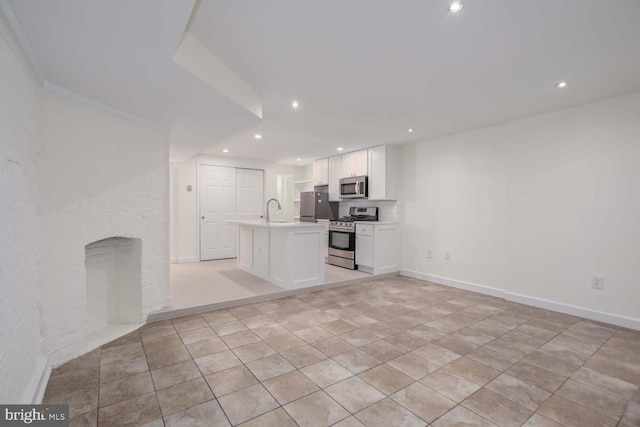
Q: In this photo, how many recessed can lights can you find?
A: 8